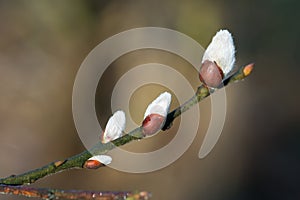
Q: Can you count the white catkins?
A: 4